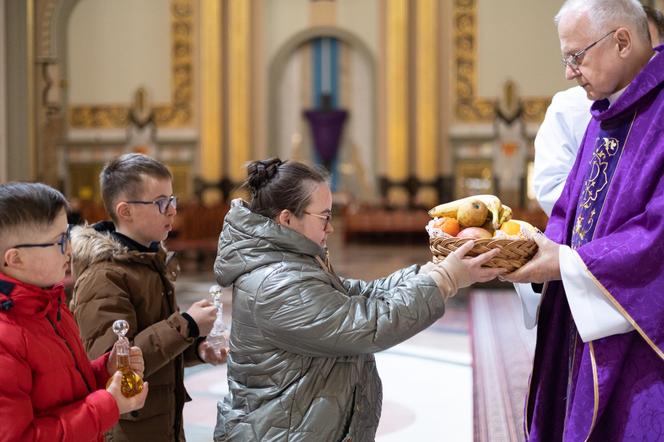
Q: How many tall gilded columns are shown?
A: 4